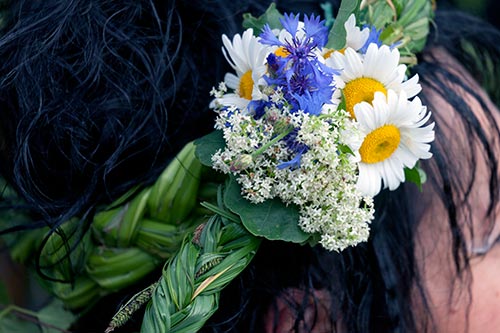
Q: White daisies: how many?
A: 5